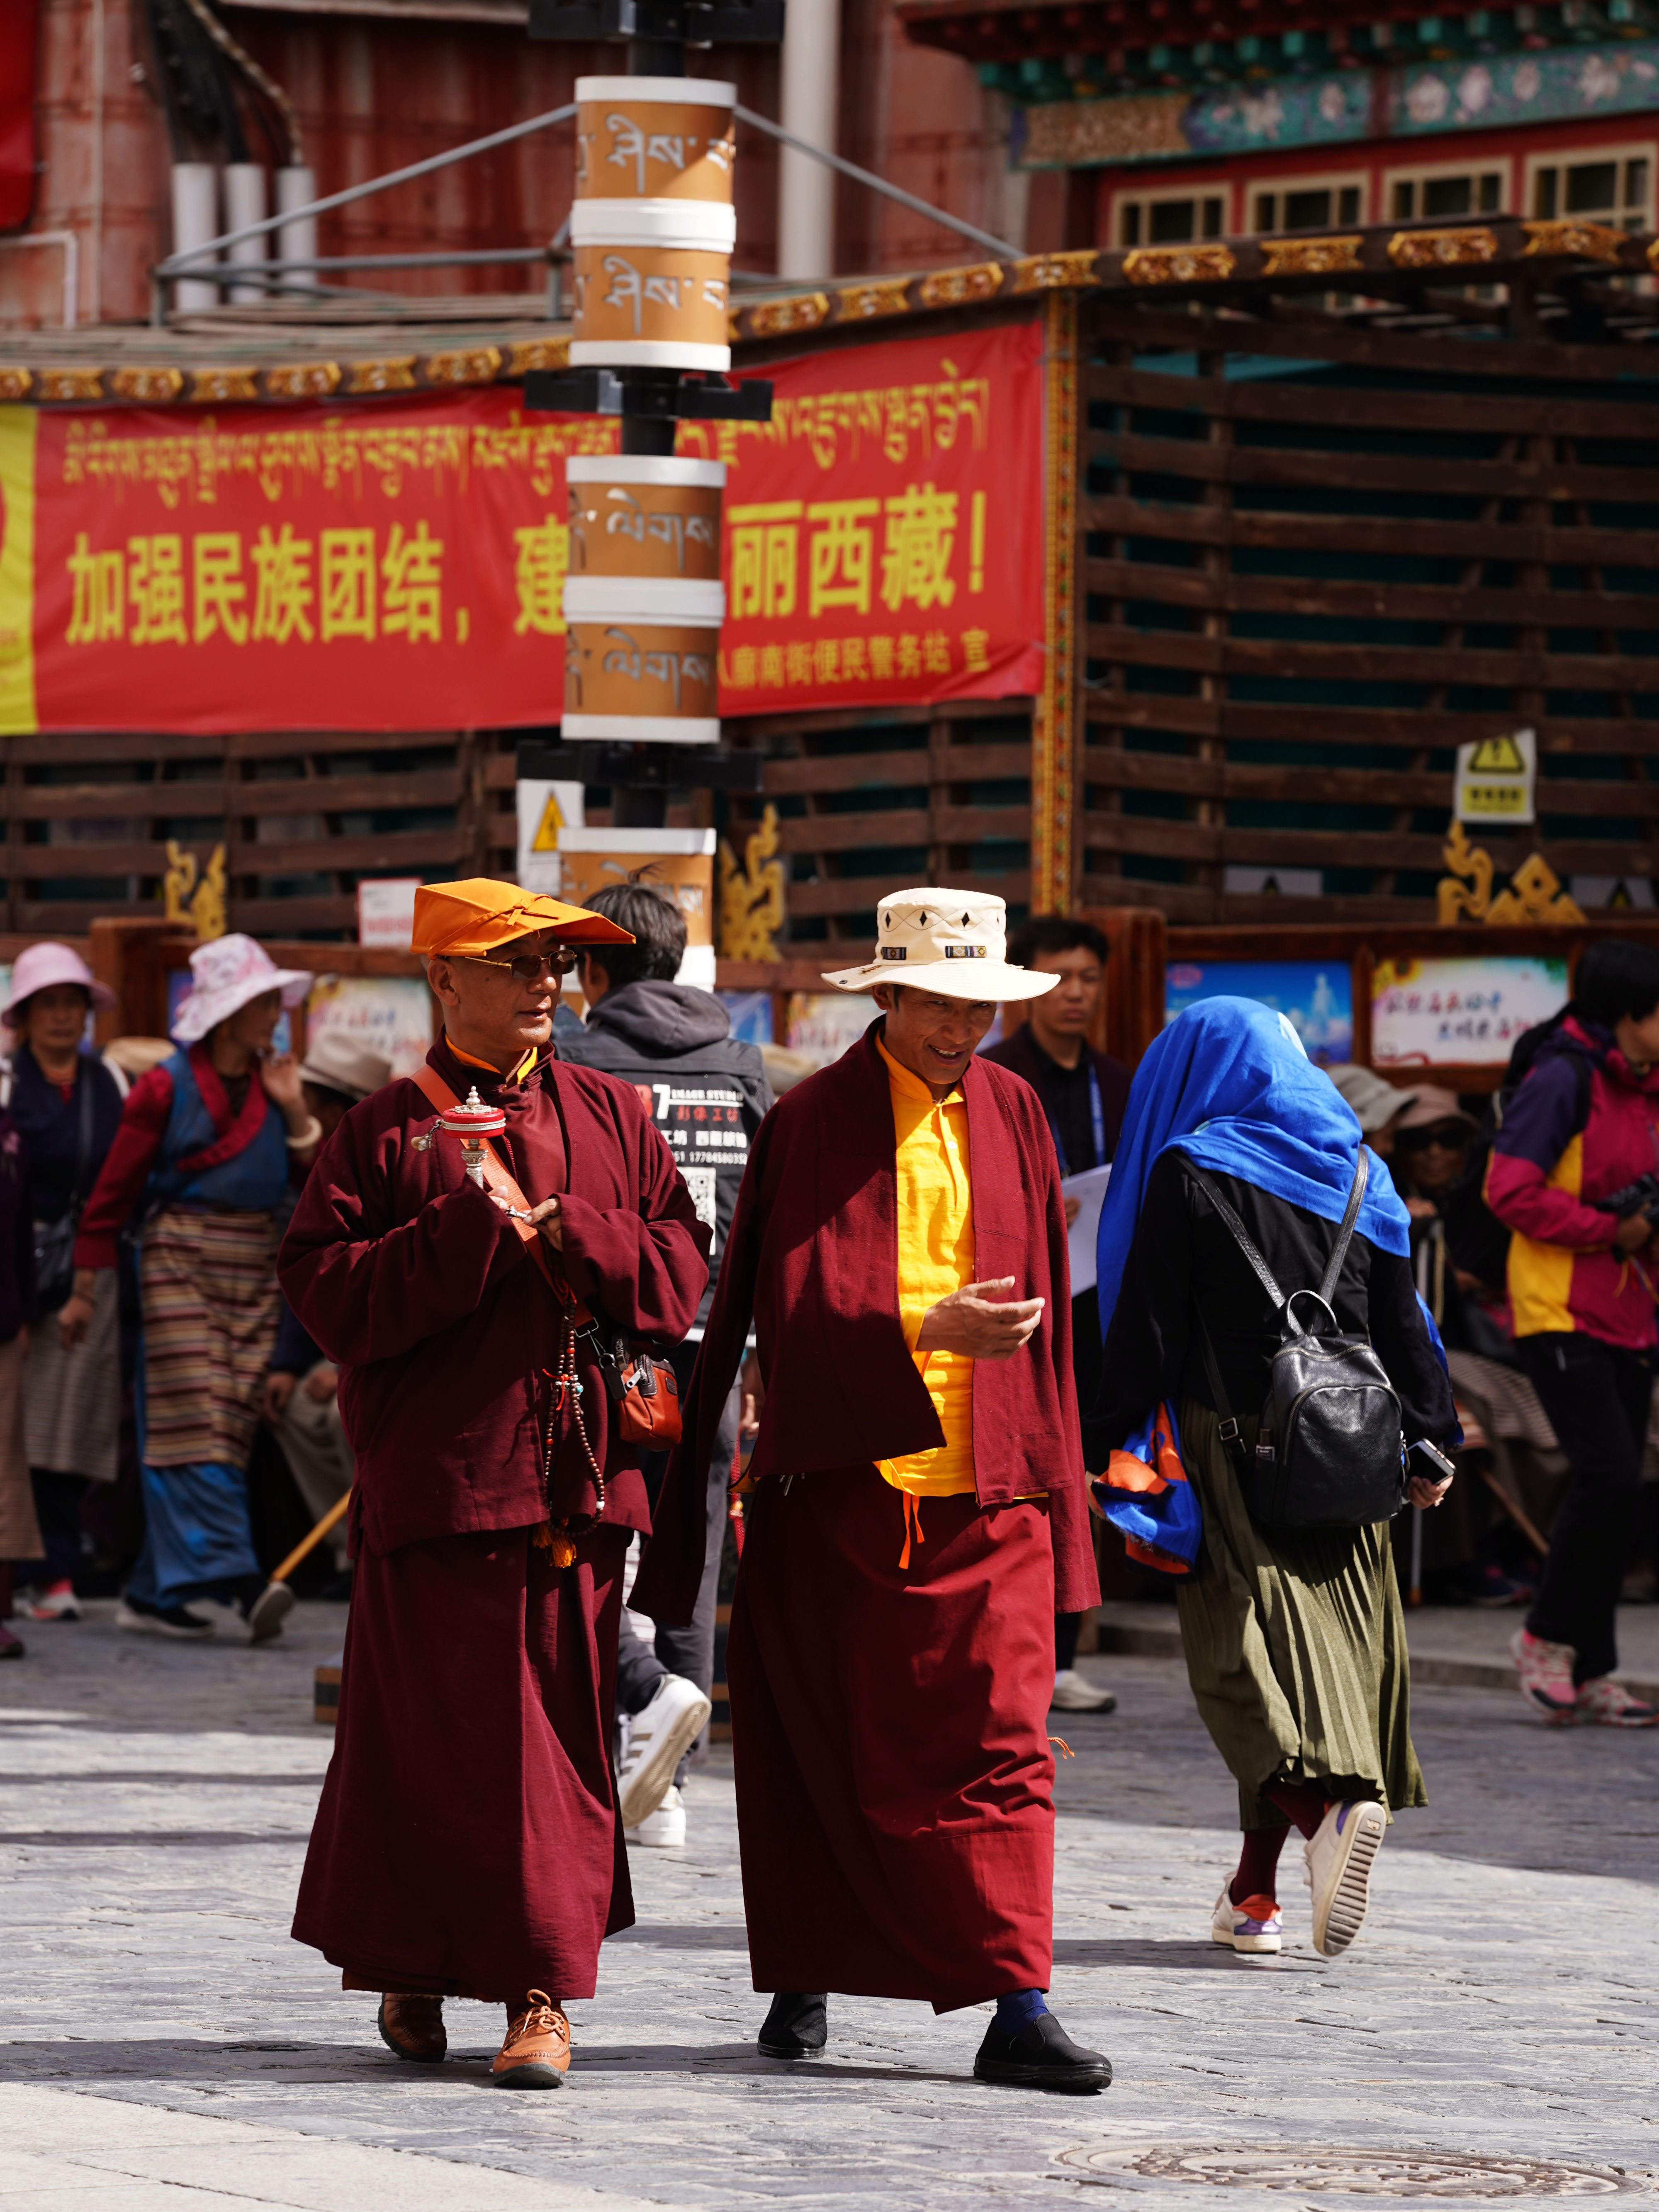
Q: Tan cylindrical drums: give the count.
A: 5